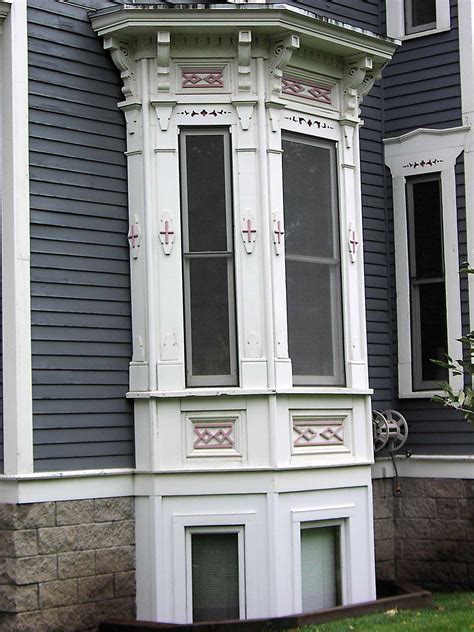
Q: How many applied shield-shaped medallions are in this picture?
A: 5